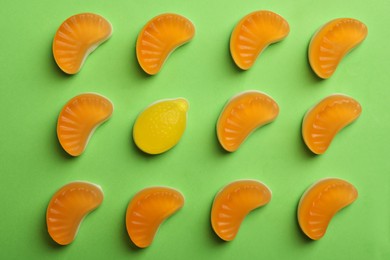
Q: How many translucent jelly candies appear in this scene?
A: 12